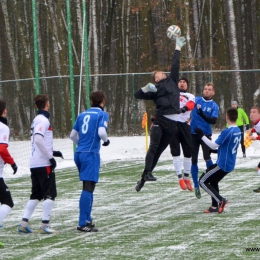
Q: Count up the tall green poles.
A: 3